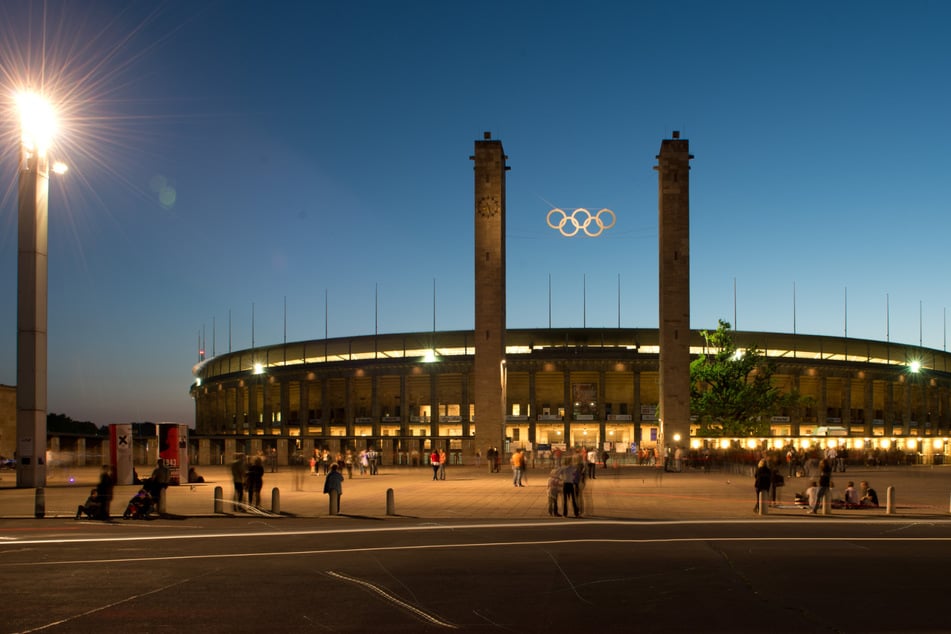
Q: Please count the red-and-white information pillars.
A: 2